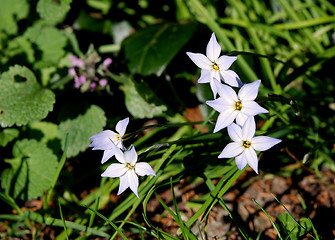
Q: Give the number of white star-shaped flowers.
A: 5